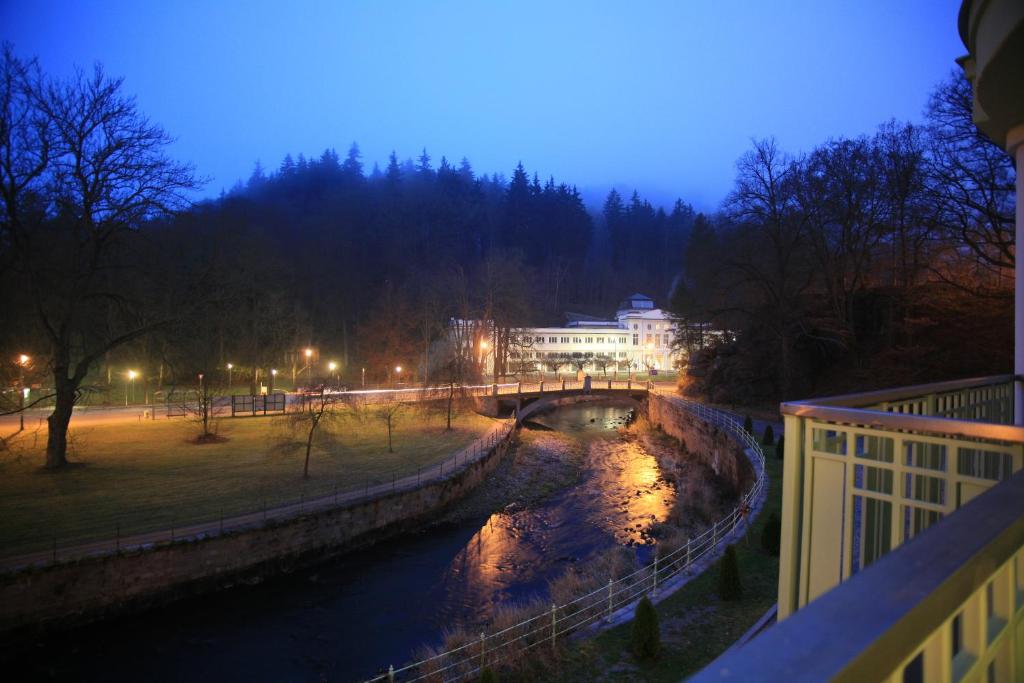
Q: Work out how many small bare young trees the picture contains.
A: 4